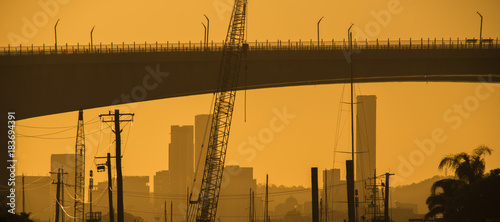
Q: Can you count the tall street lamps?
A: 7